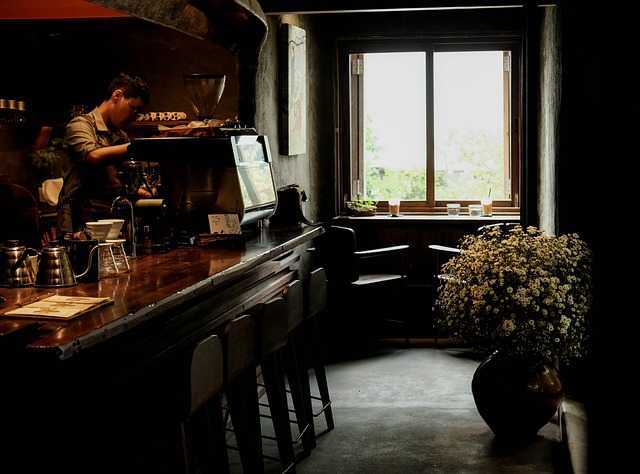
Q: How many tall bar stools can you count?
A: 5